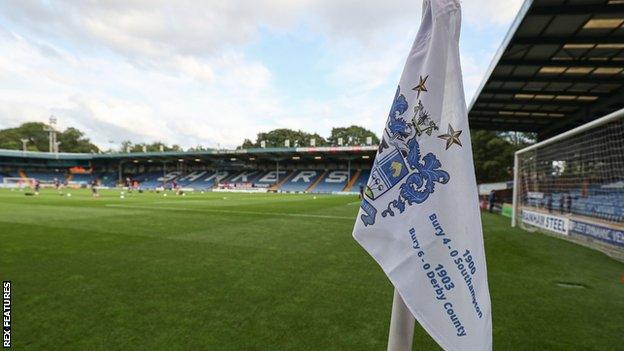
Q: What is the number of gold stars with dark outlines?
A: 2